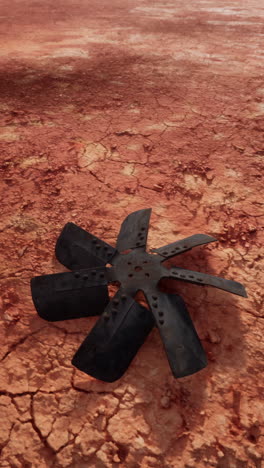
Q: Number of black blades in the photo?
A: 7